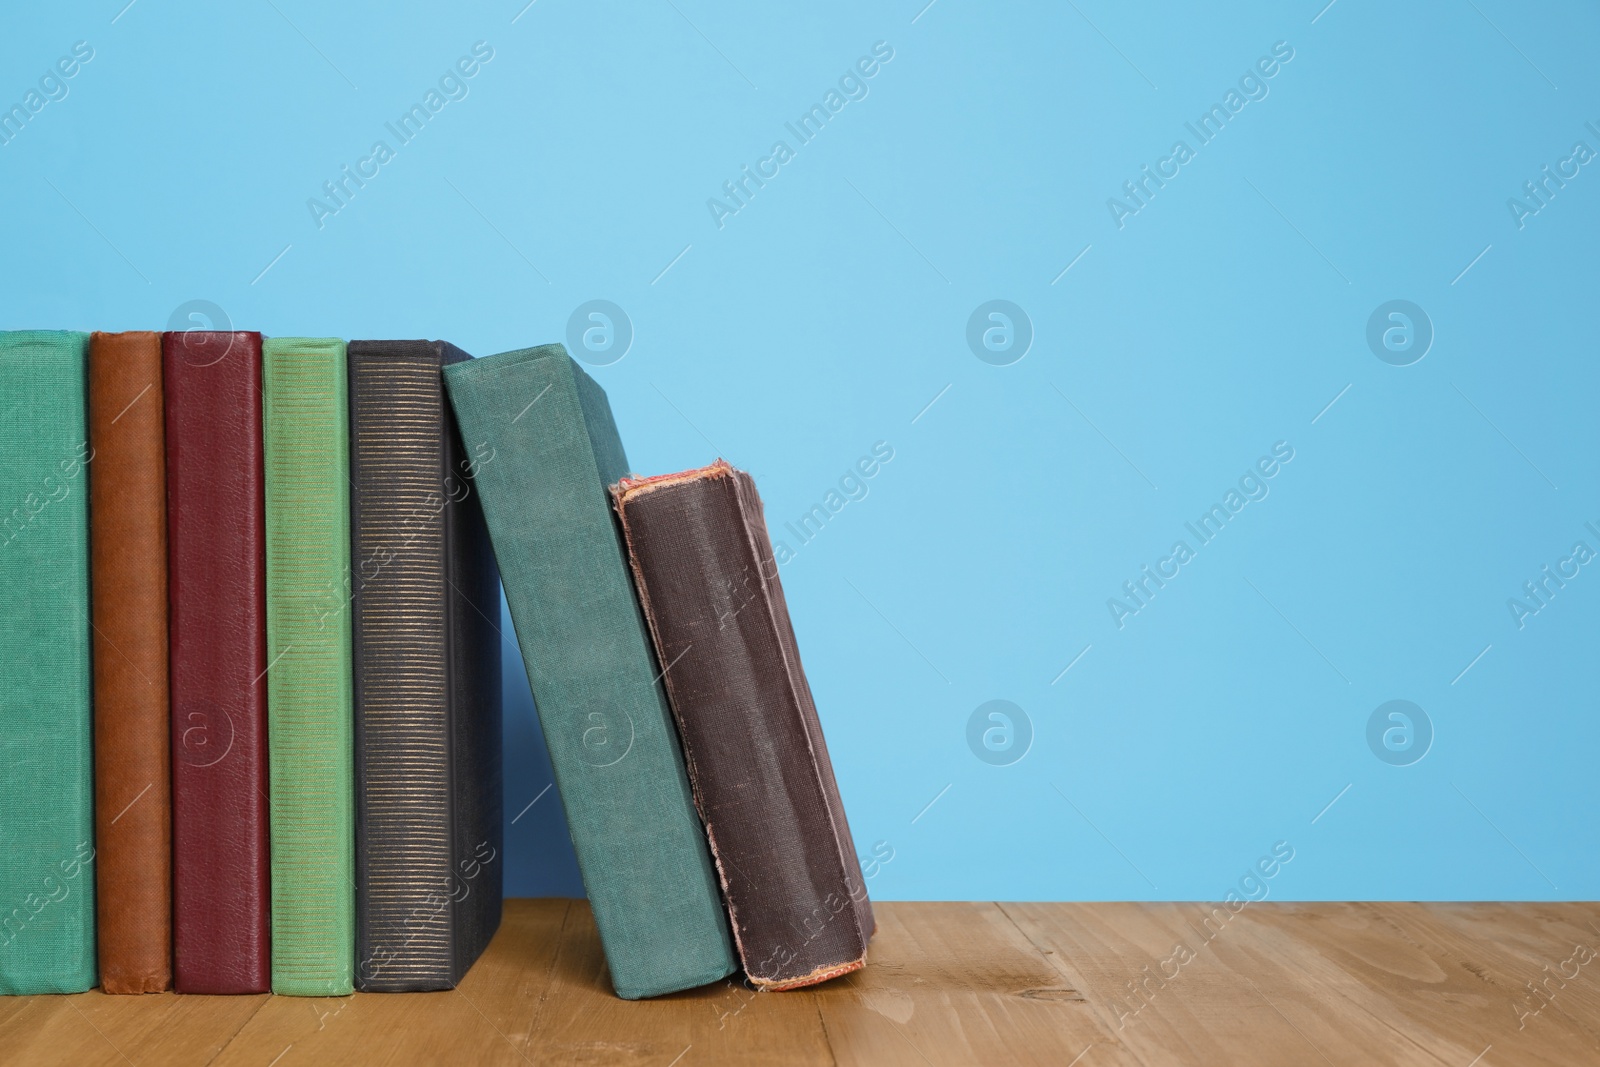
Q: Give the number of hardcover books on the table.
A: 7